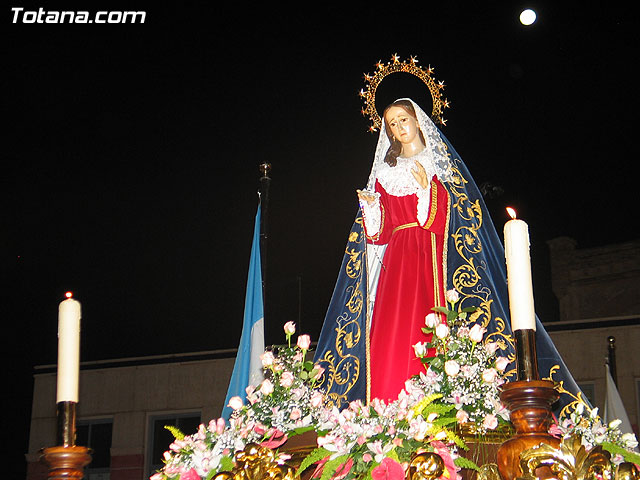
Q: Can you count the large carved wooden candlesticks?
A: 2